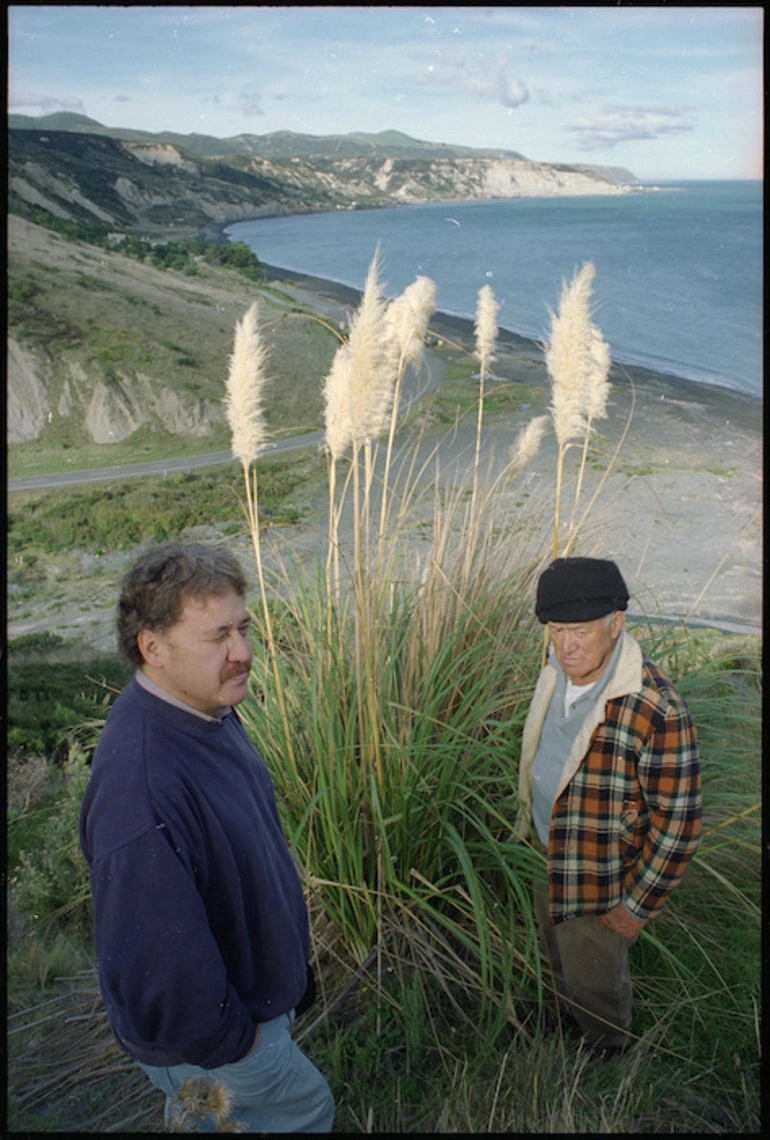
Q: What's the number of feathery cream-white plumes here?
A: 8